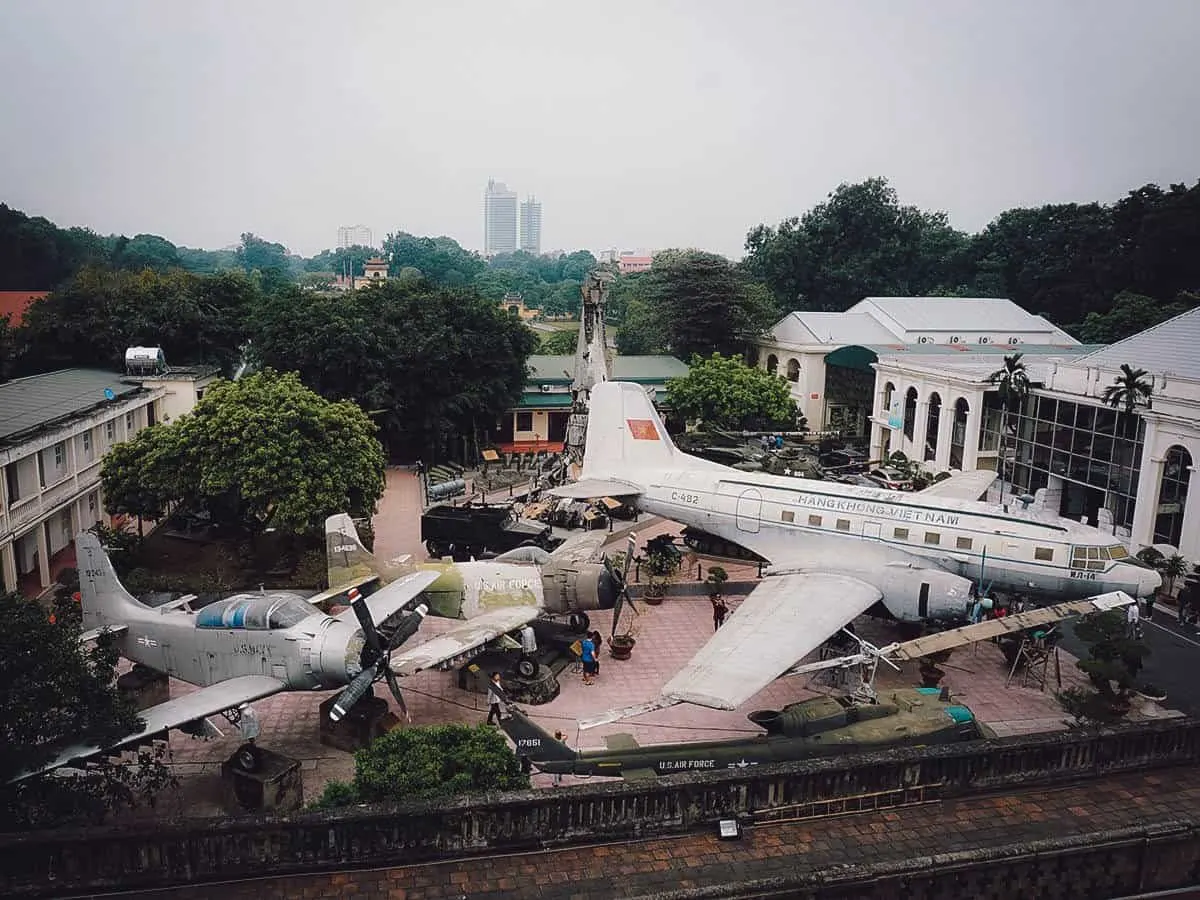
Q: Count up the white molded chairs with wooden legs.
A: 0